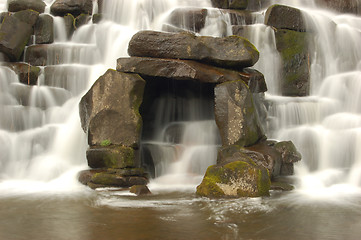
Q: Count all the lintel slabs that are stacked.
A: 2